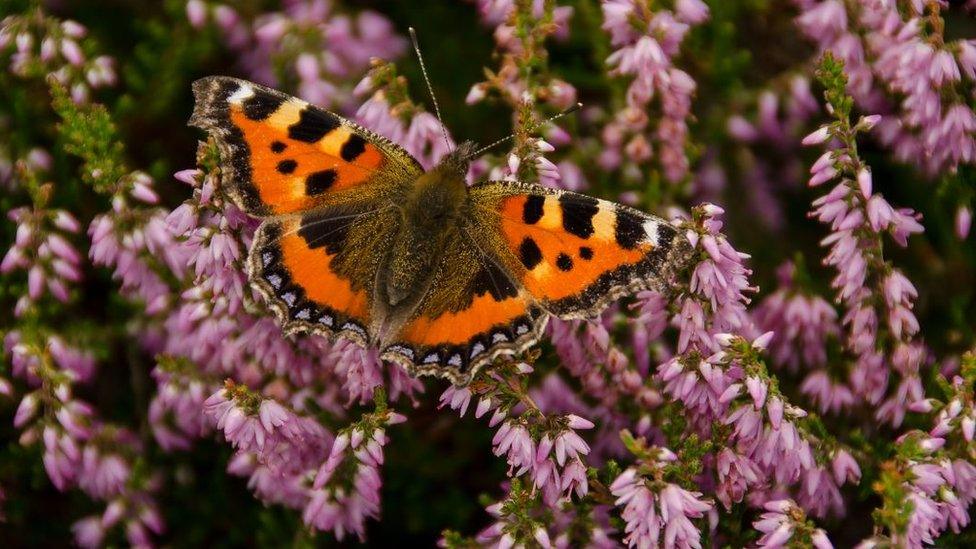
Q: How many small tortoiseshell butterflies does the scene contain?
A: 1